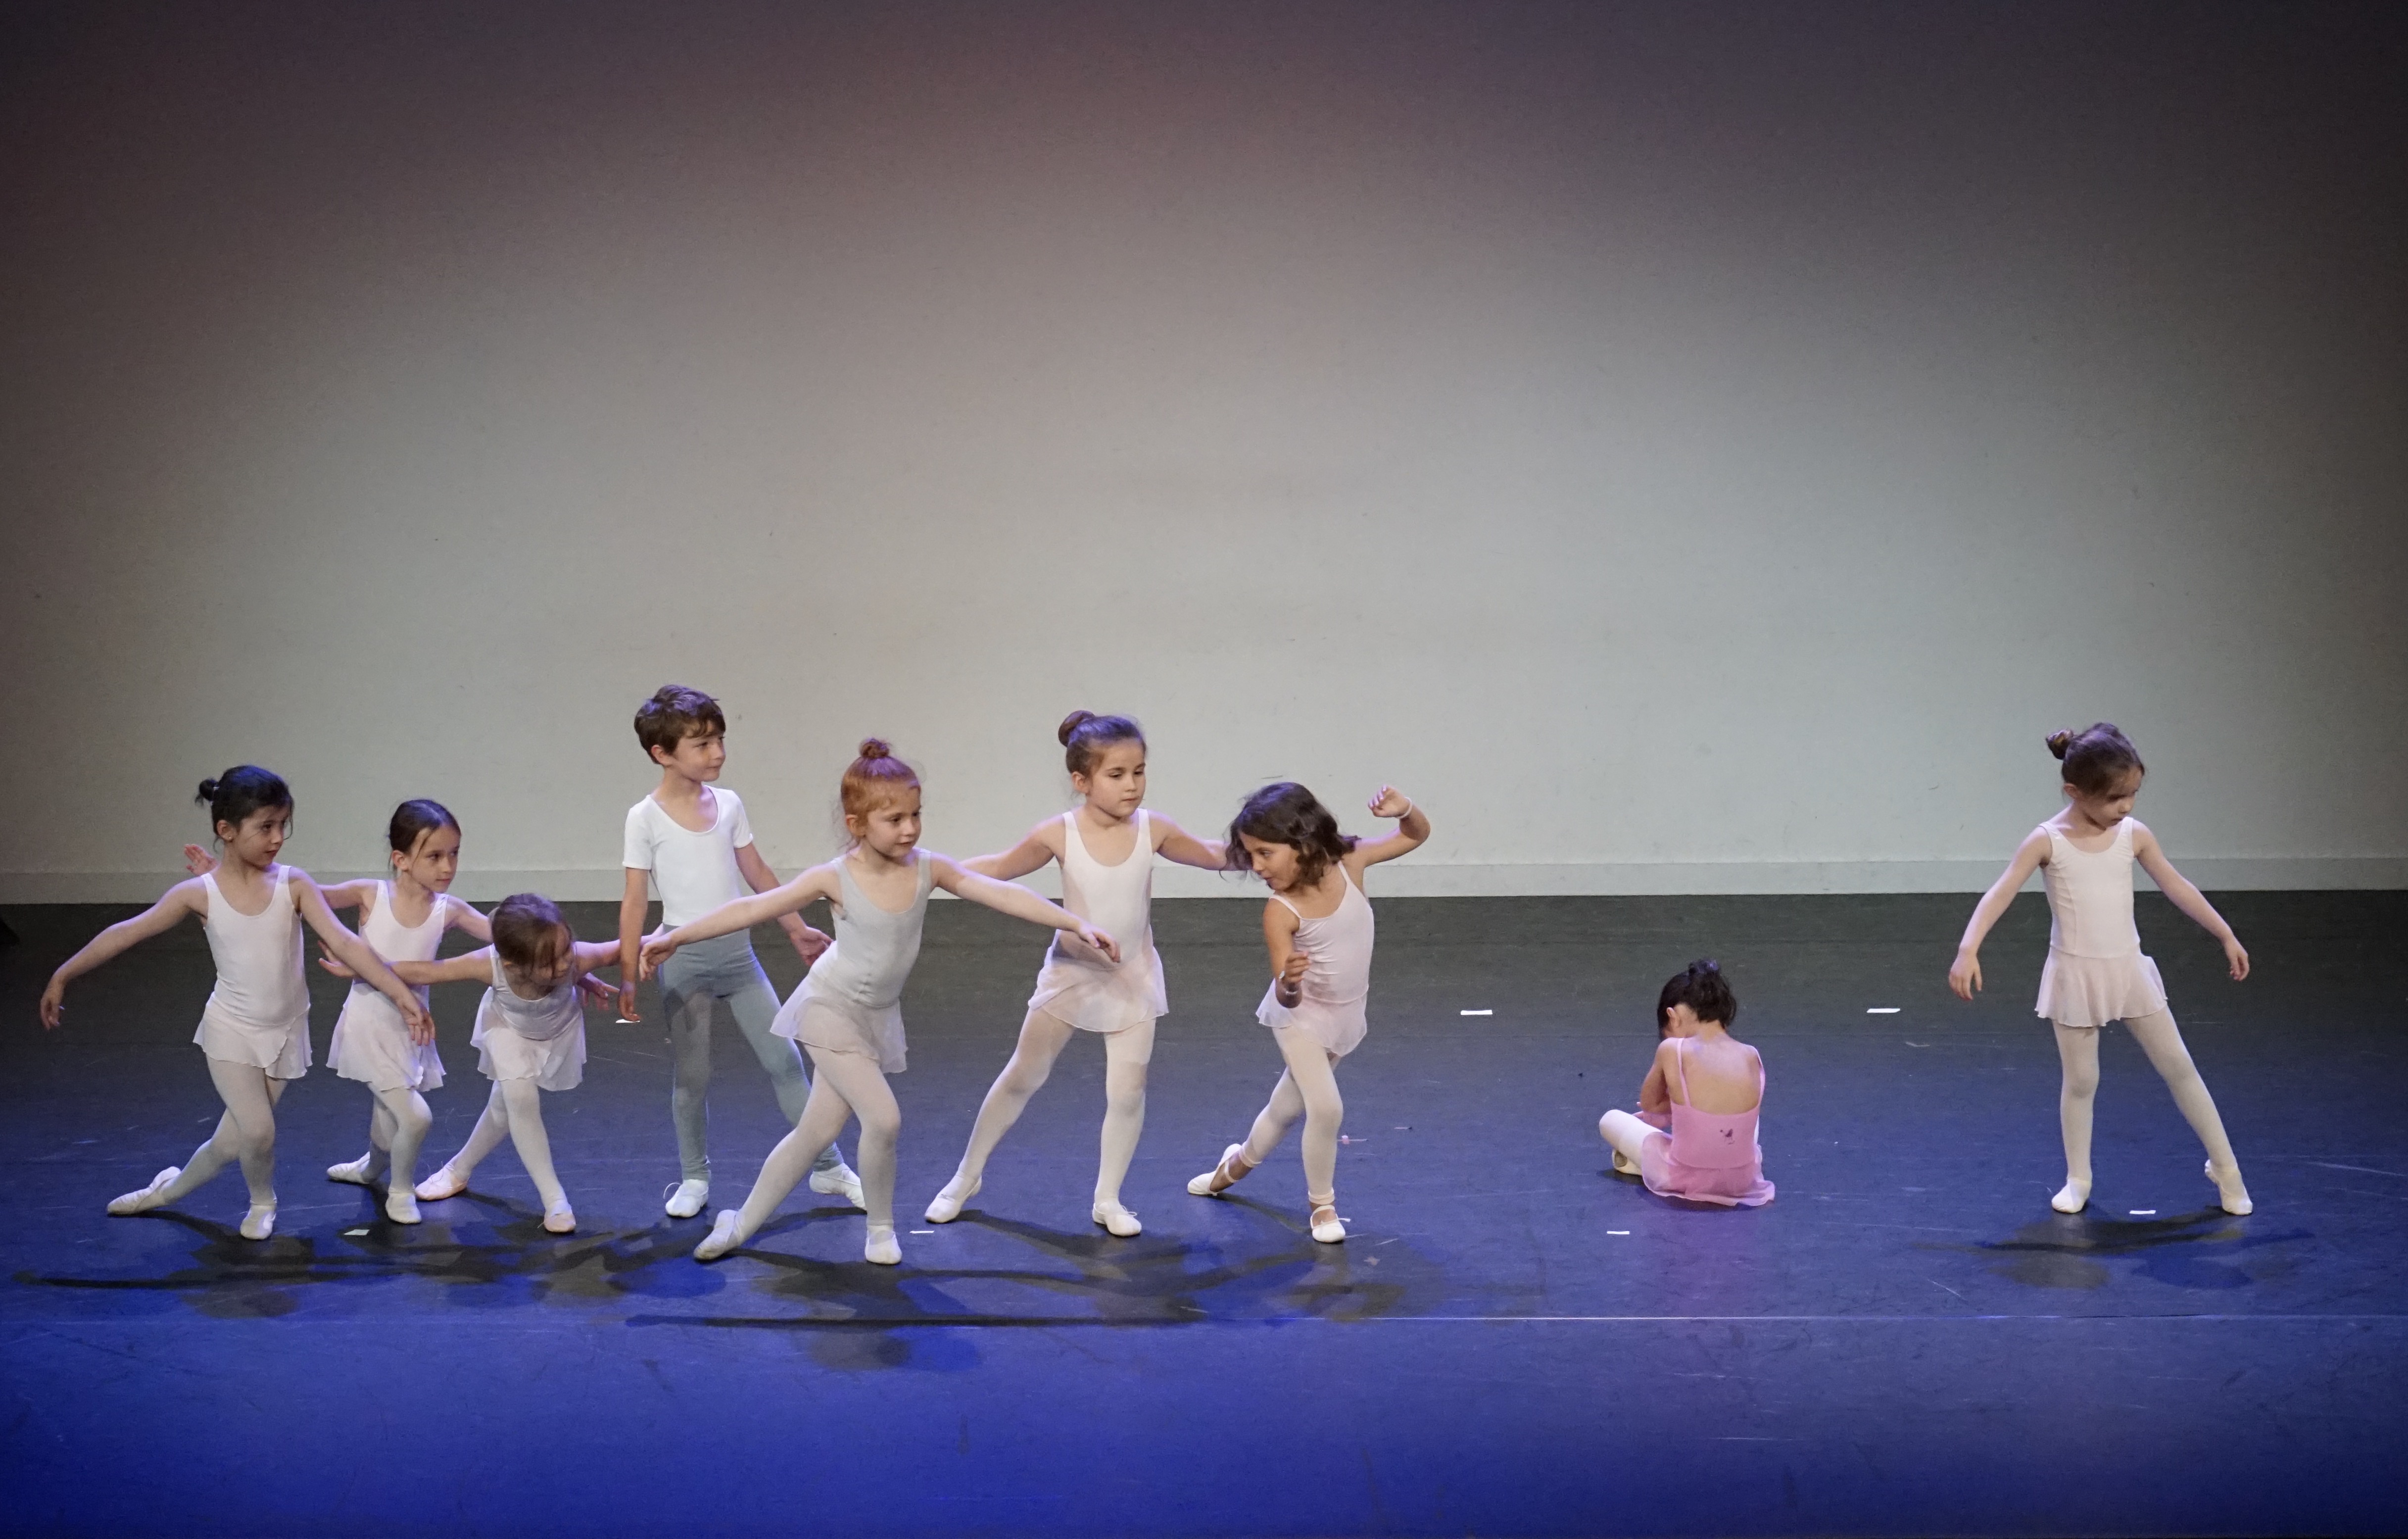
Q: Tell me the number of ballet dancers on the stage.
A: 9